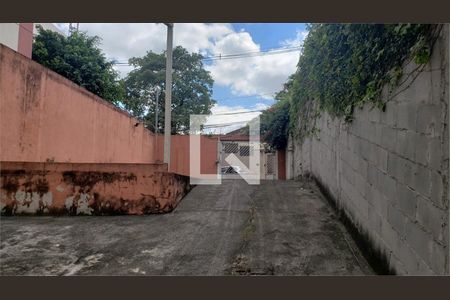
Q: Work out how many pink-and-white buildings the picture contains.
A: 1